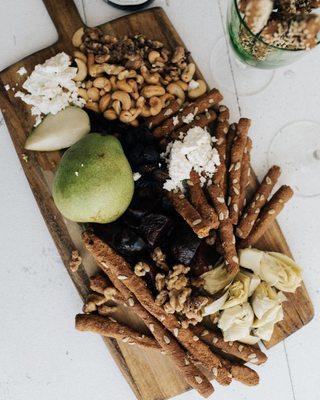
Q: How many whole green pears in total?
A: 1